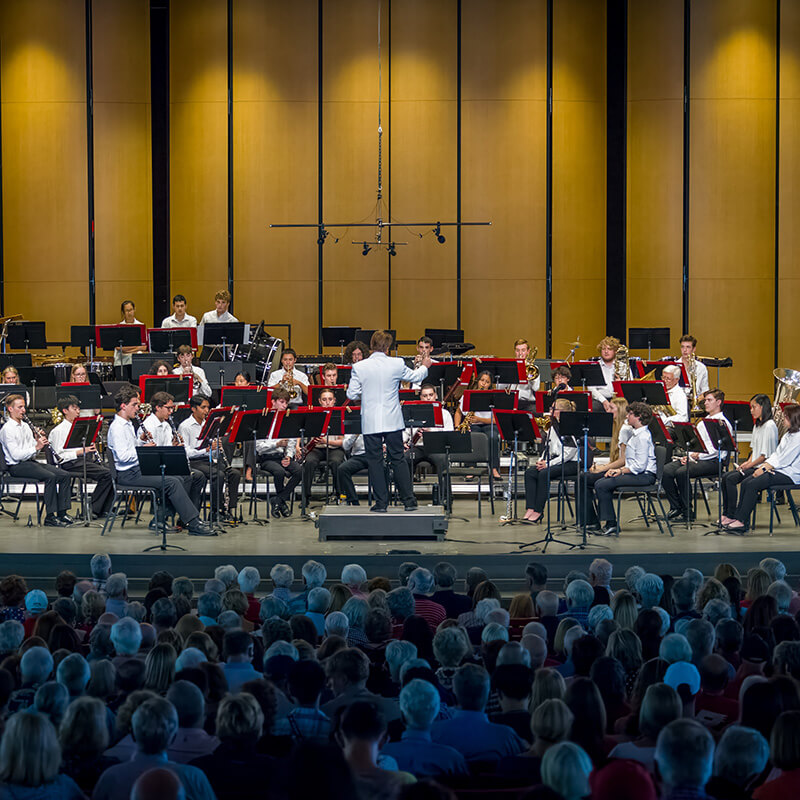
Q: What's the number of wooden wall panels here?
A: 11